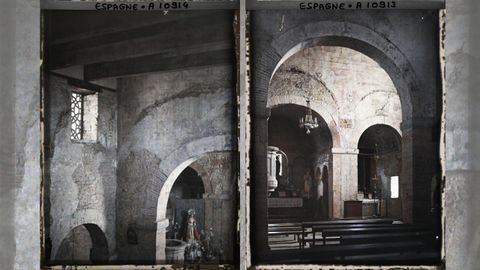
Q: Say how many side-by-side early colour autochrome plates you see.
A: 2